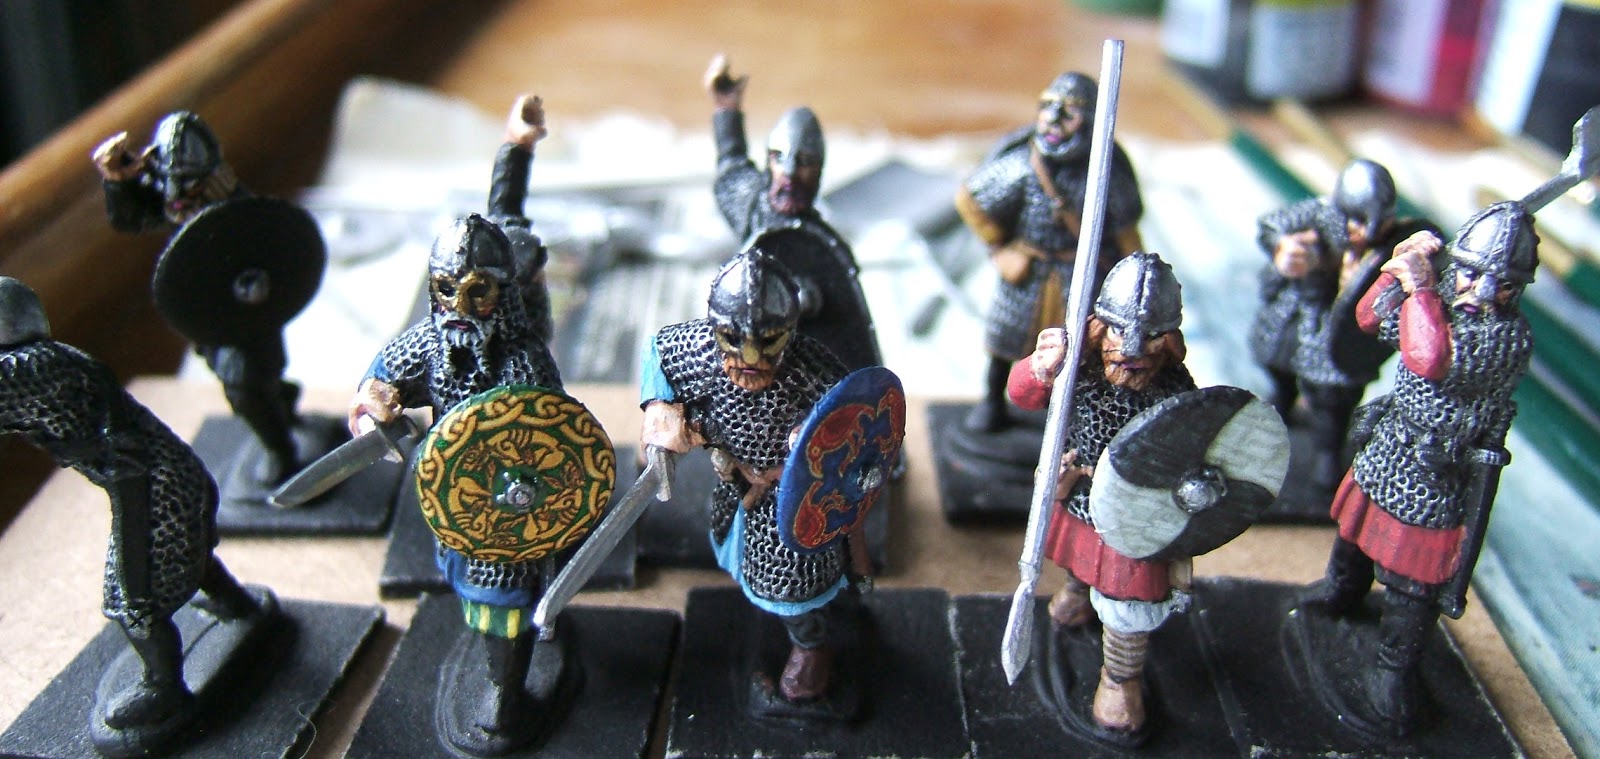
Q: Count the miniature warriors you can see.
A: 10